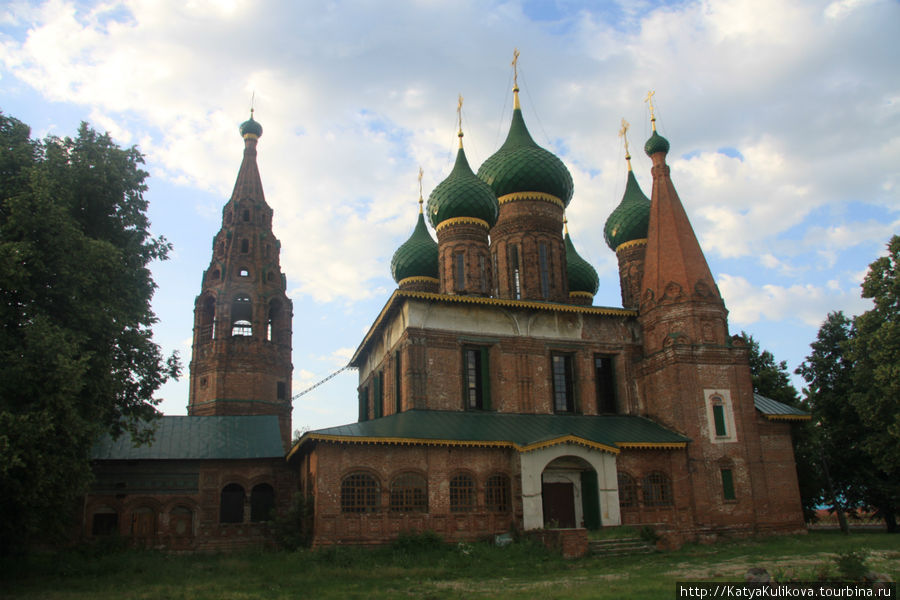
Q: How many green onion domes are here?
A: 7